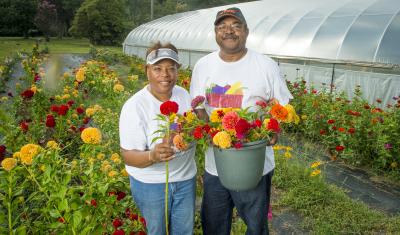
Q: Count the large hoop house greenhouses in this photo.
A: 1